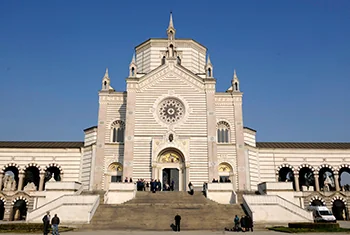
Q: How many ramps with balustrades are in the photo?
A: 2